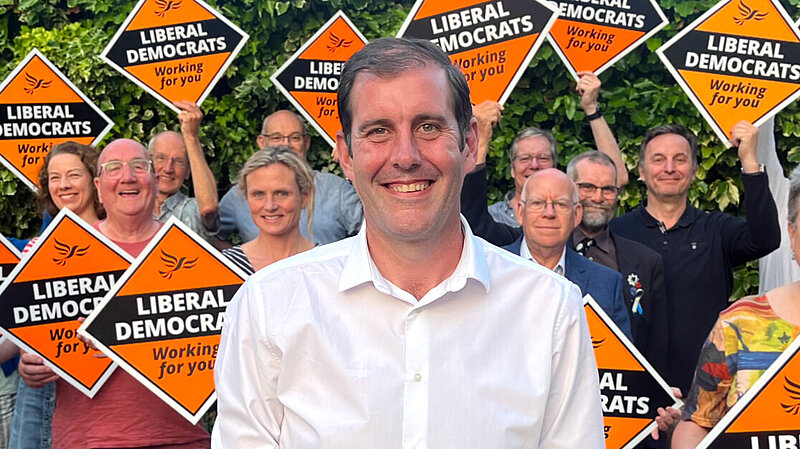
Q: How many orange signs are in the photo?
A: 11